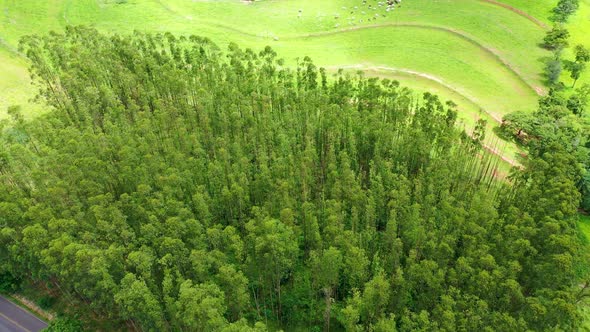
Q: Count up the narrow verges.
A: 1